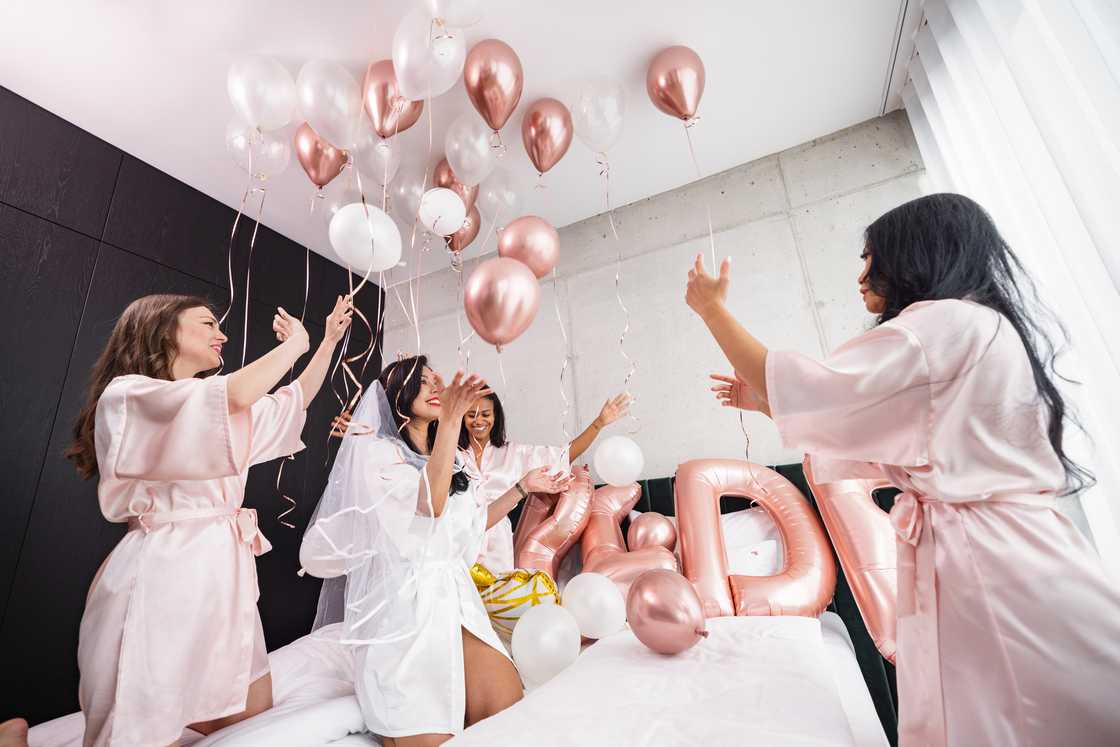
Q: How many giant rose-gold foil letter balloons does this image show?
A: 4